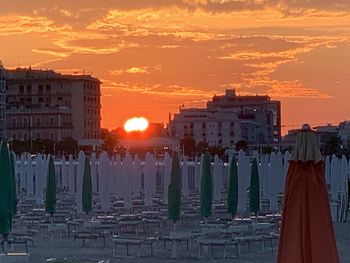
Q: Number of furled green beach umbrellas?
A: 8